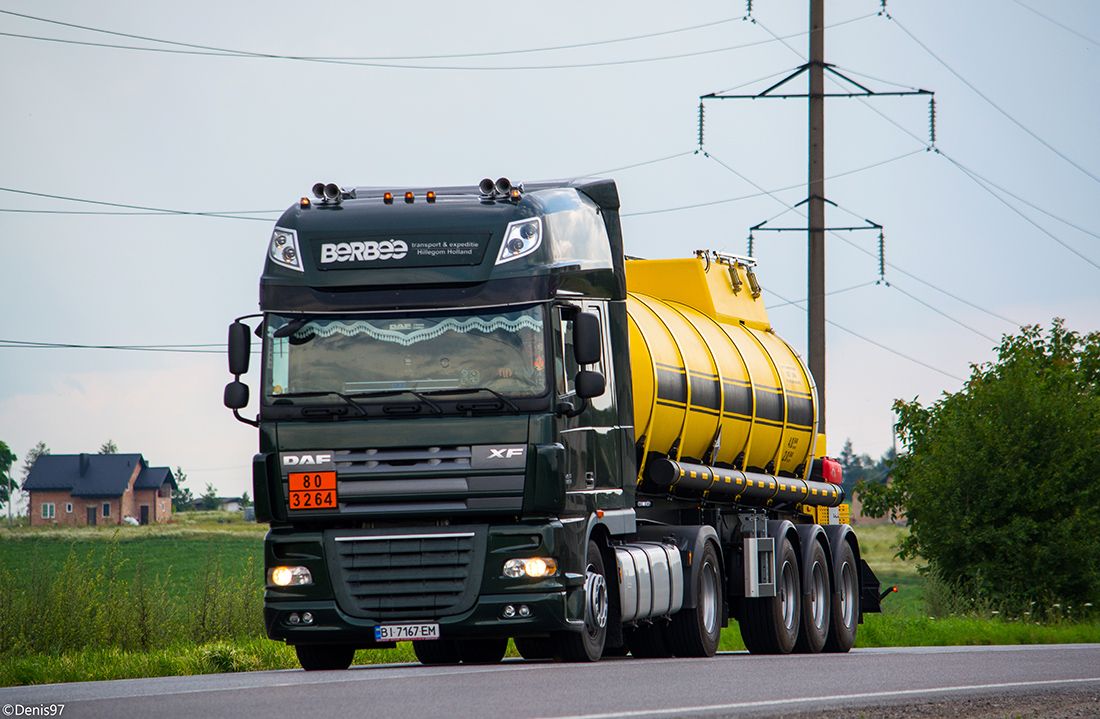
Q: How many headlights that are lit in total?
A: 2